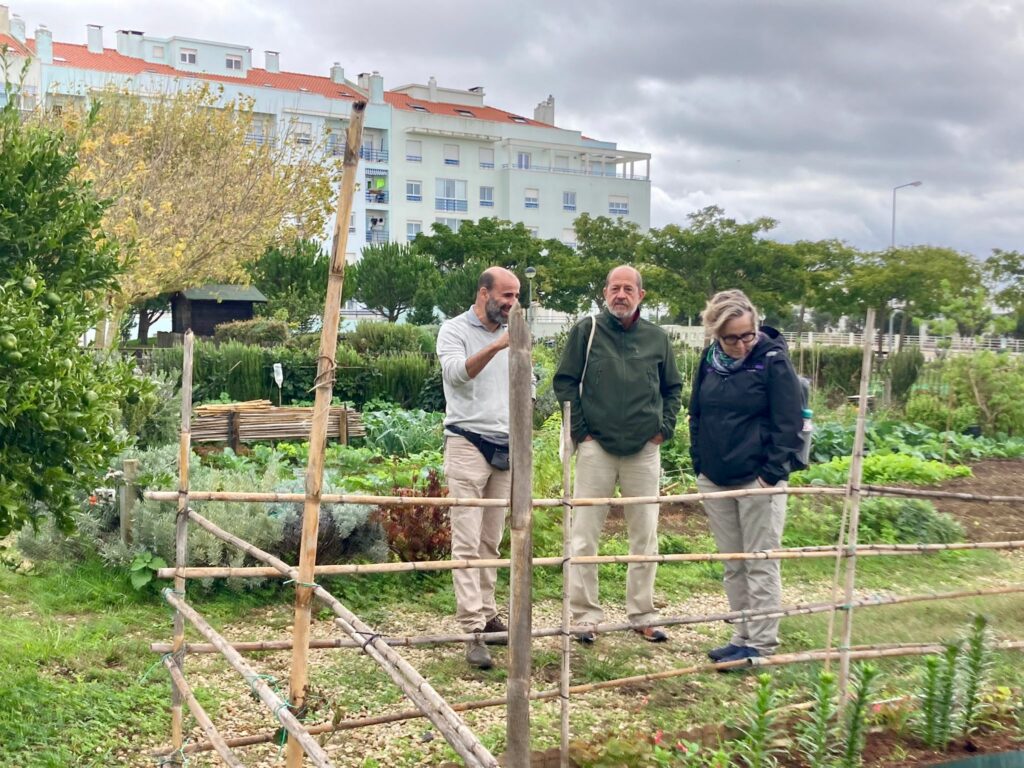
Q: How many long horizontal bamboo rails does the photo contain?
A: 4